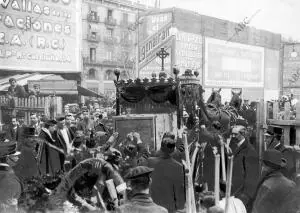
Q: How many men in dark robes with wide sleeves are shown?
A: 2